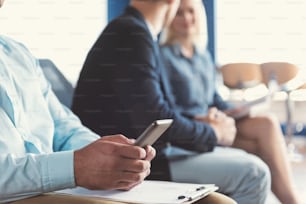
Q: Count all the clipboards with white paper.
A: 1